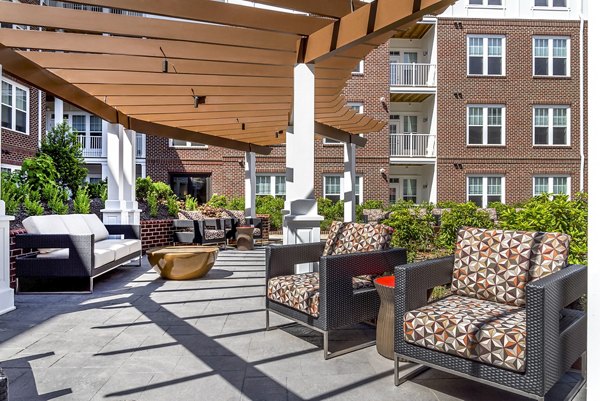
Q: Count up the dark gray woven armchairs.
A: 4